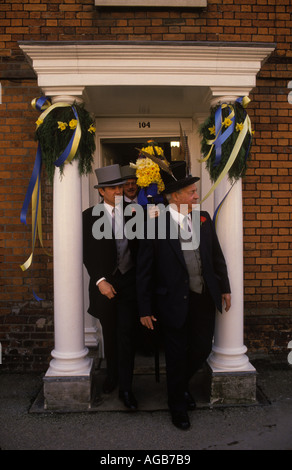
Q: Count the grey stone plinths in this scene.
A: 2